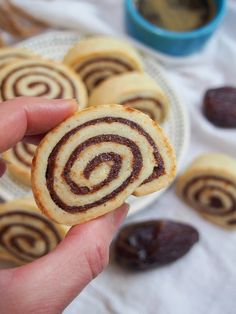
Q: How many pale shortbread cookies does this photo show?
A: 8